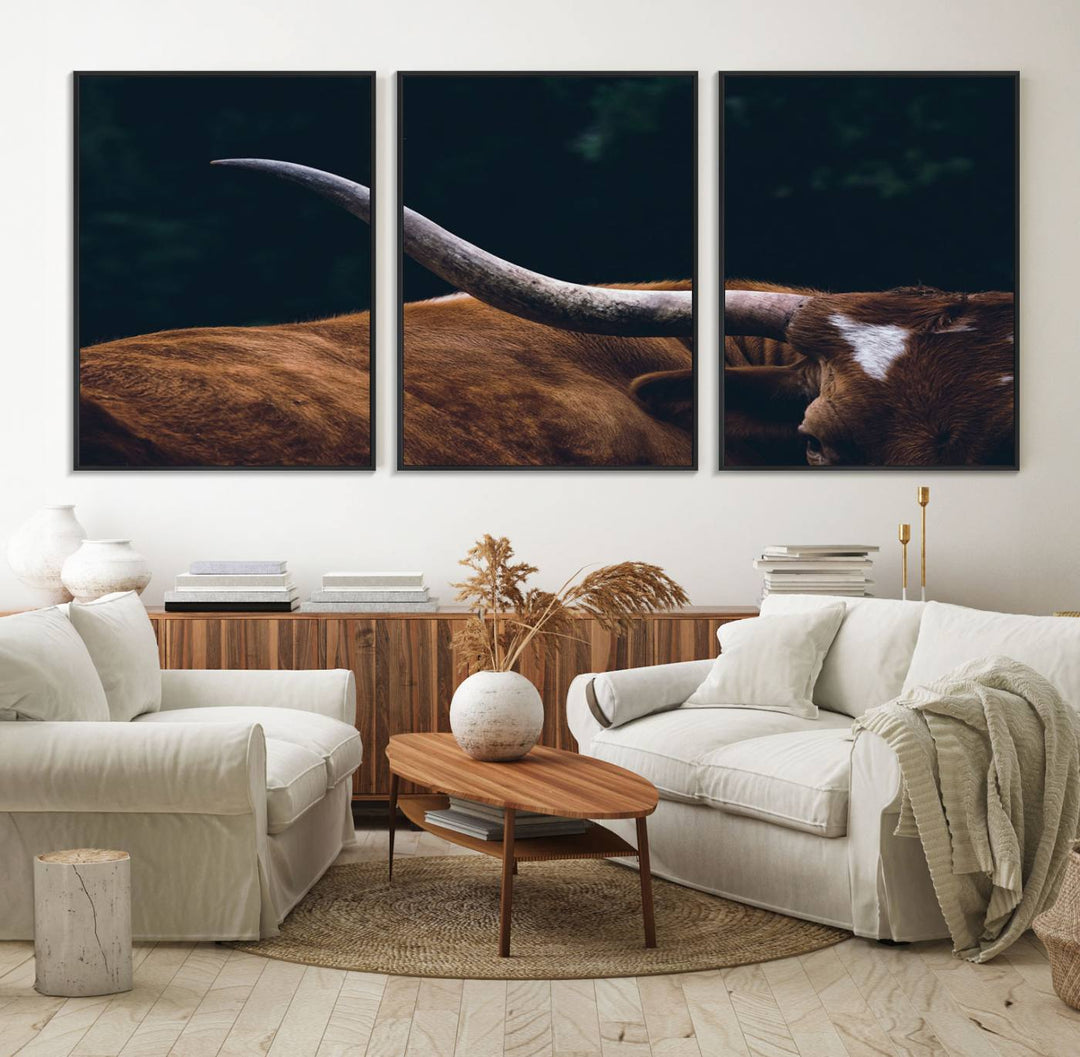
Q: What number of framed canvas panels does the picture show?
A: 3